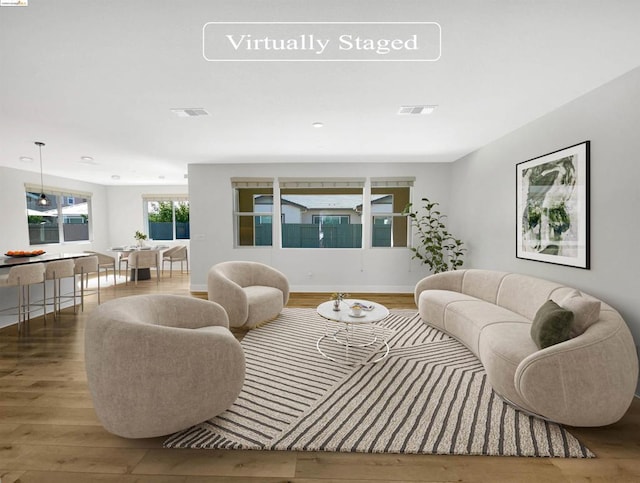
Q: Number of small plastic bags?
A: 0